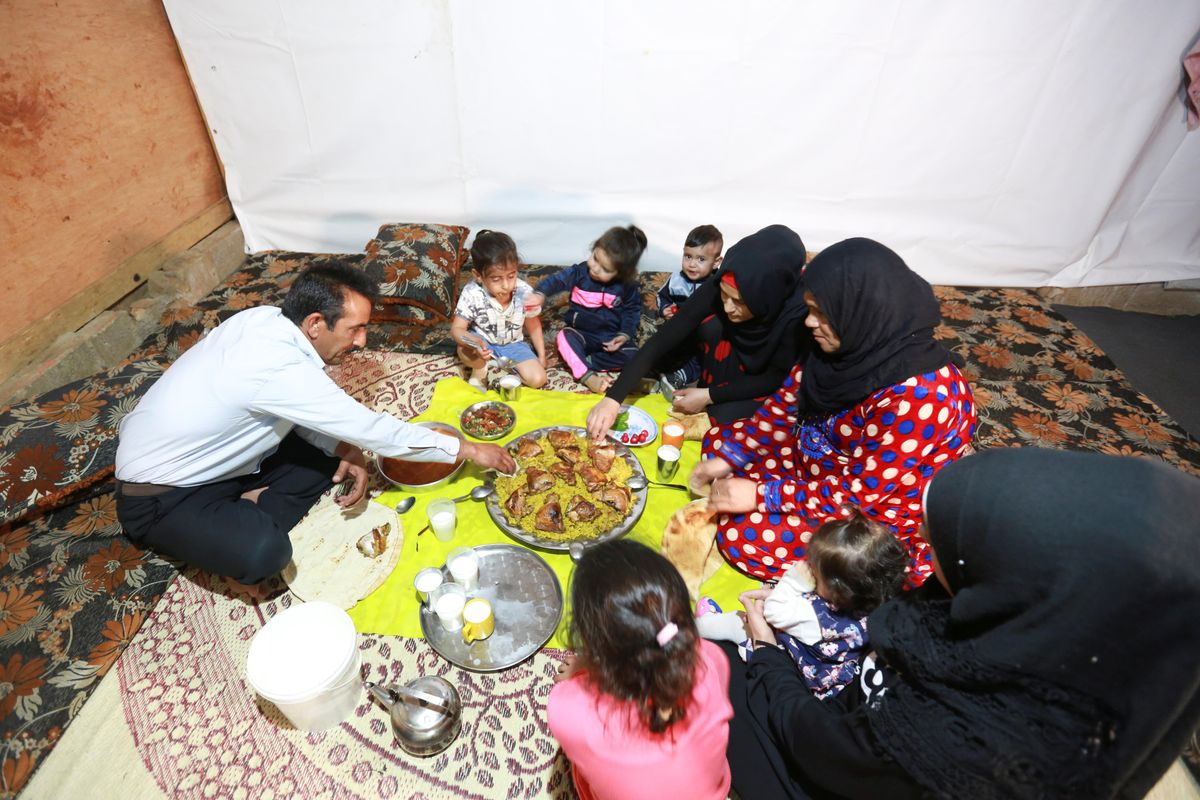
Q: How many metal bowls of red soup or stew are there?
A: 1